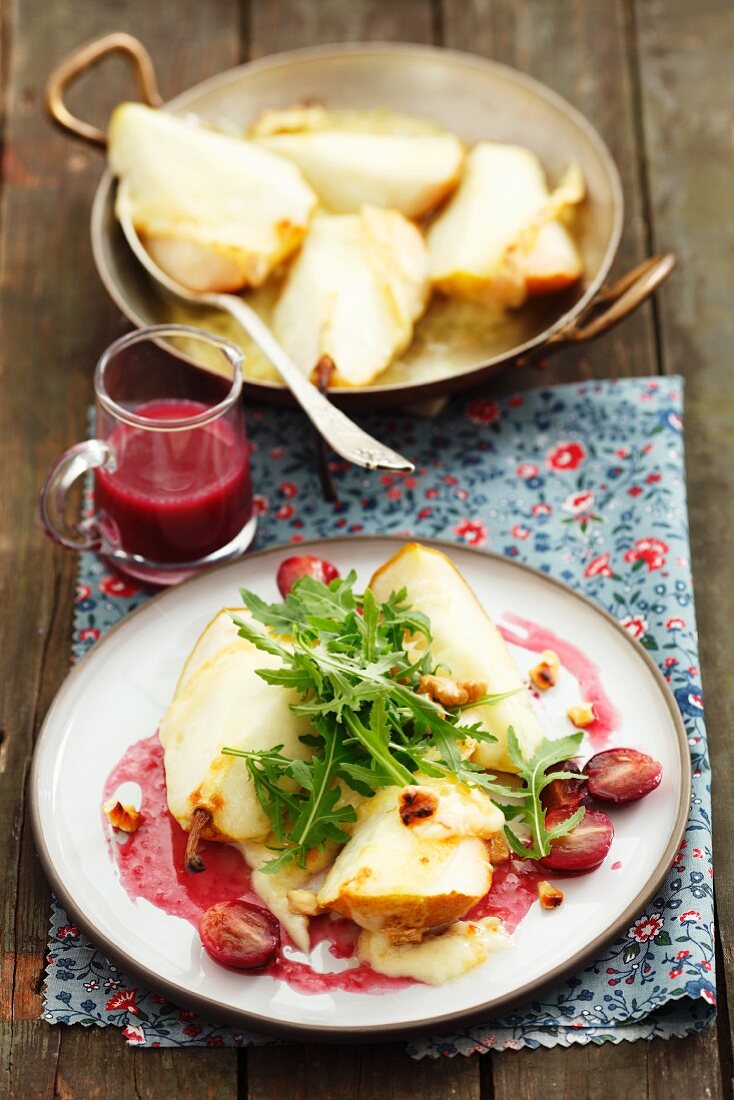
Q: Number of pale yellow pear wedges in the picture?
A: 7